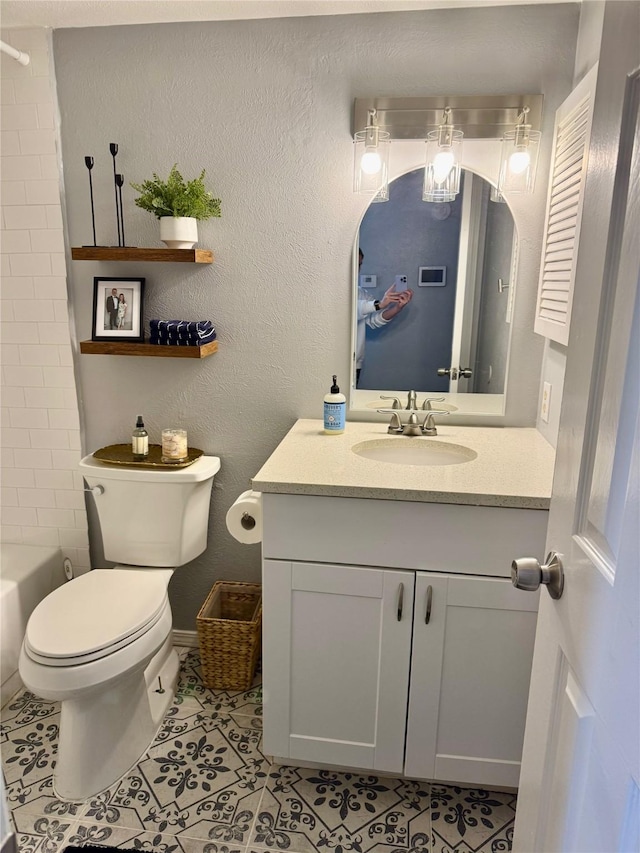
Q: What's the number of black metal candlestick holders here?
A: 3